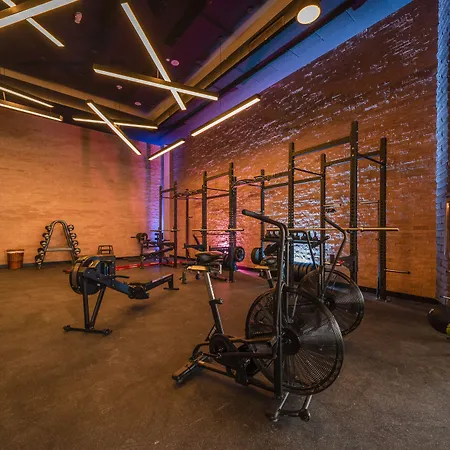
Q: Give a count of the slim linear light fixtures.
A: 10